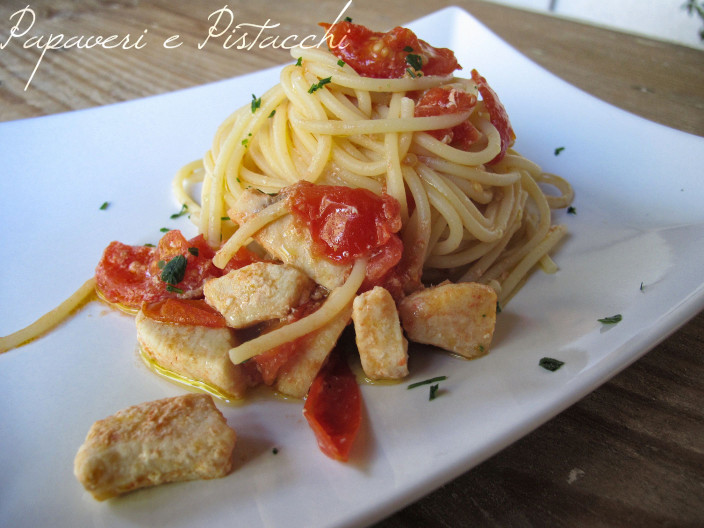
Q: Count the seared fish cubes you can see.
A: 7